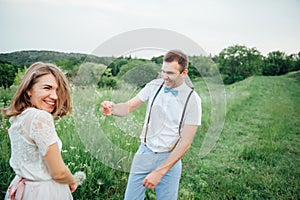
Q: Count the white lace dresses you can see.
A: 1